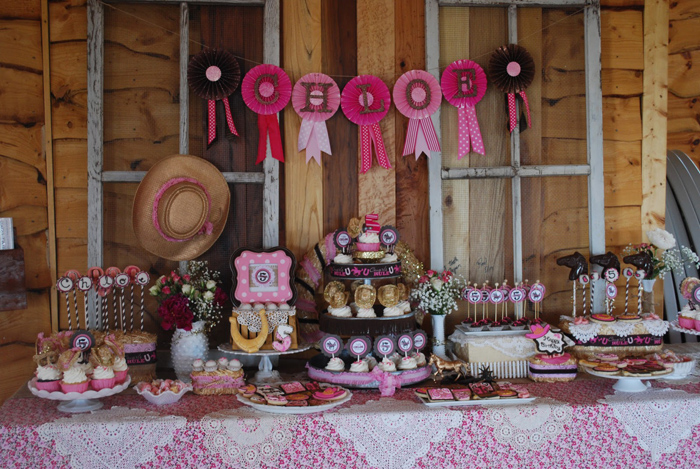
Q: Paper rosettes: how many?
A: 7